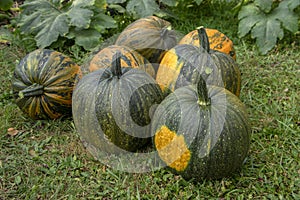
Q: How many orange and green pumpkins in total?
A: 7